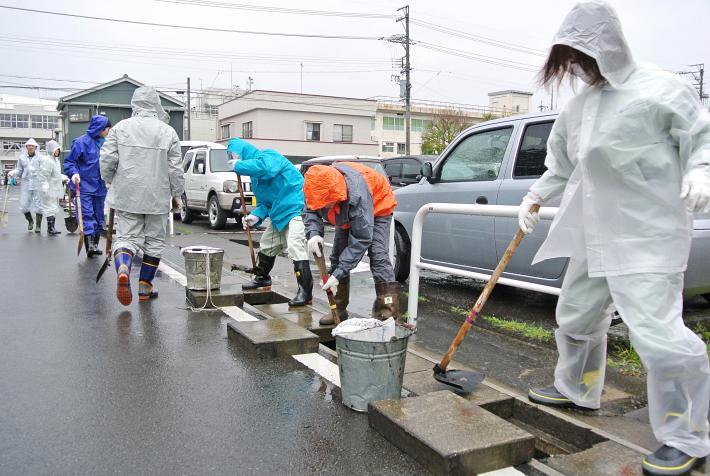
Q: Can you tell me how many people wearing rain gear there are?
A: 7